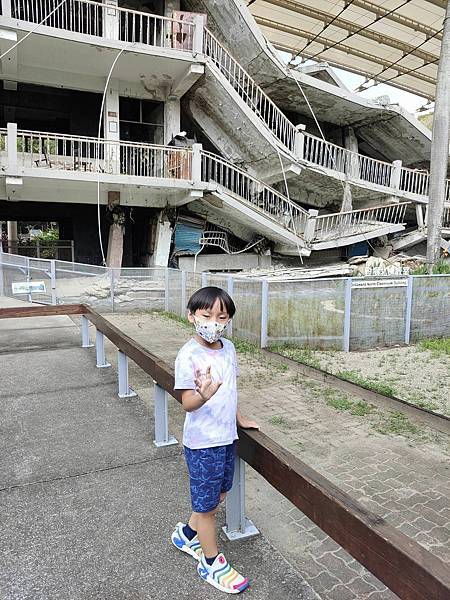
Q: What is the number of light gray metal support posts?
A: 5